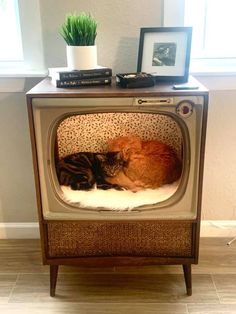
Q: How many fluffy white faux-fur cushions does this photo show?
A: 1